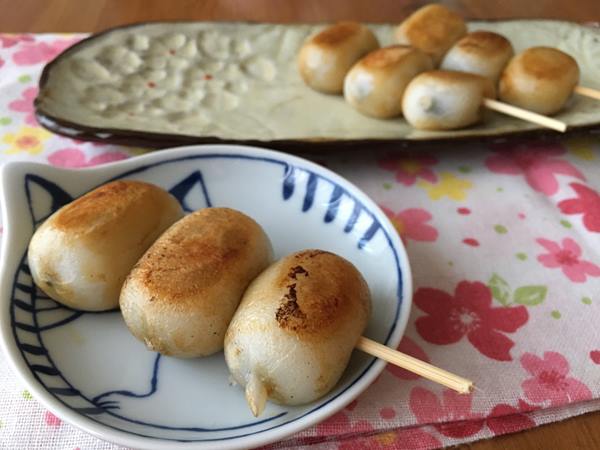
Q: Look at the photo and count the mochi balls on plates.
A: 9